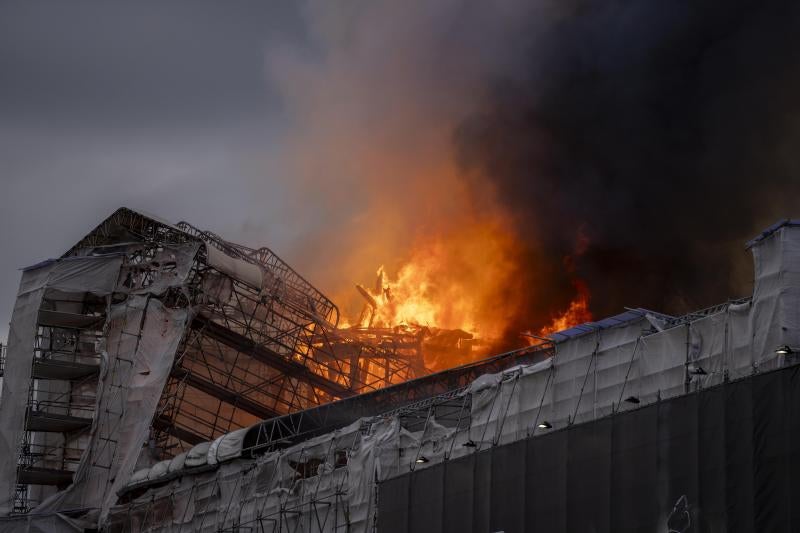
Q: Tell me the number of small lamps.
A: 6